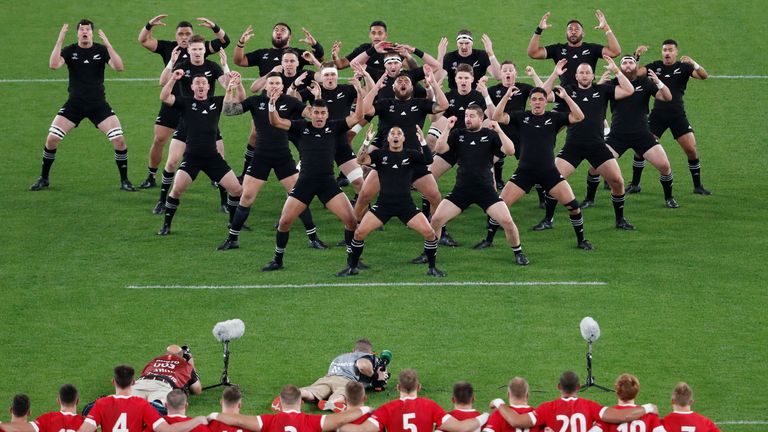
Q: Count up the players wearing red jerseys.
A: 13